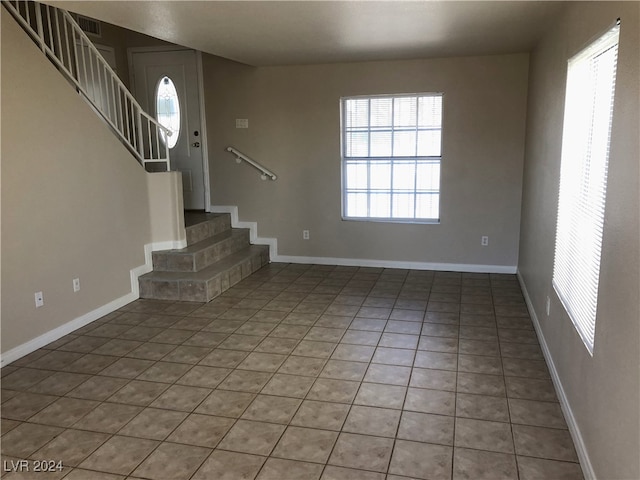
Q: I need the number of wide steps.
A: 3